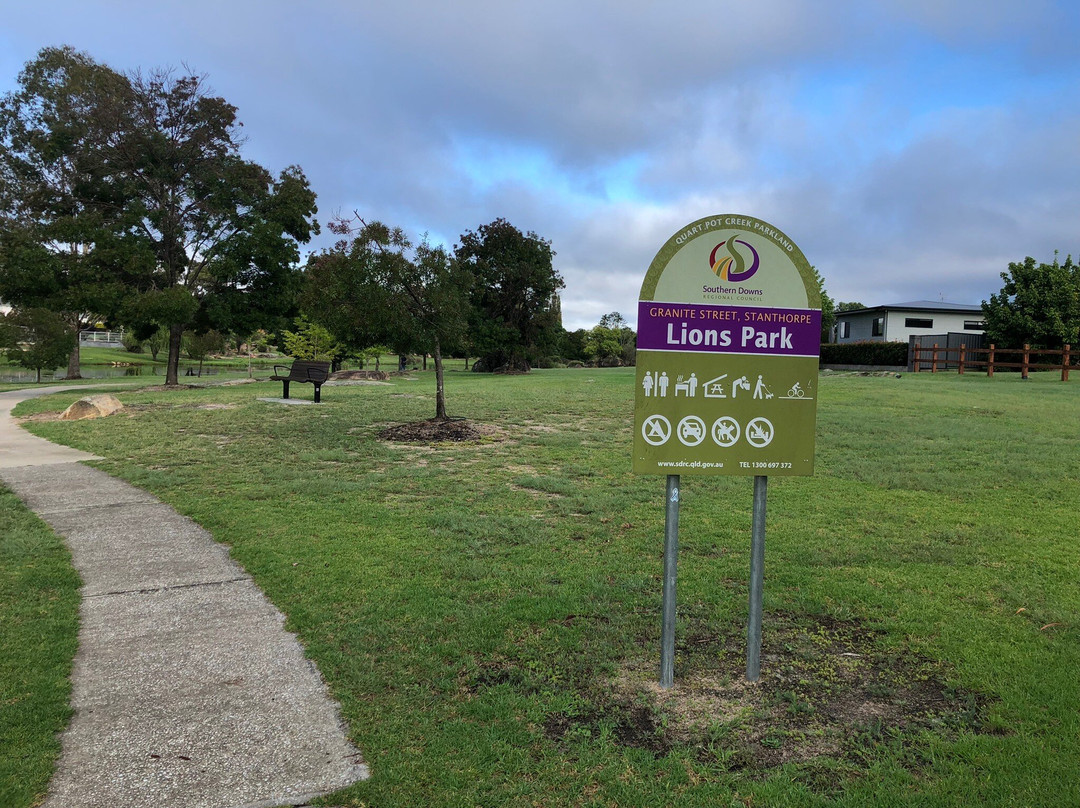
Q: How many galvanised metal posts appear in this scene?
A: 2